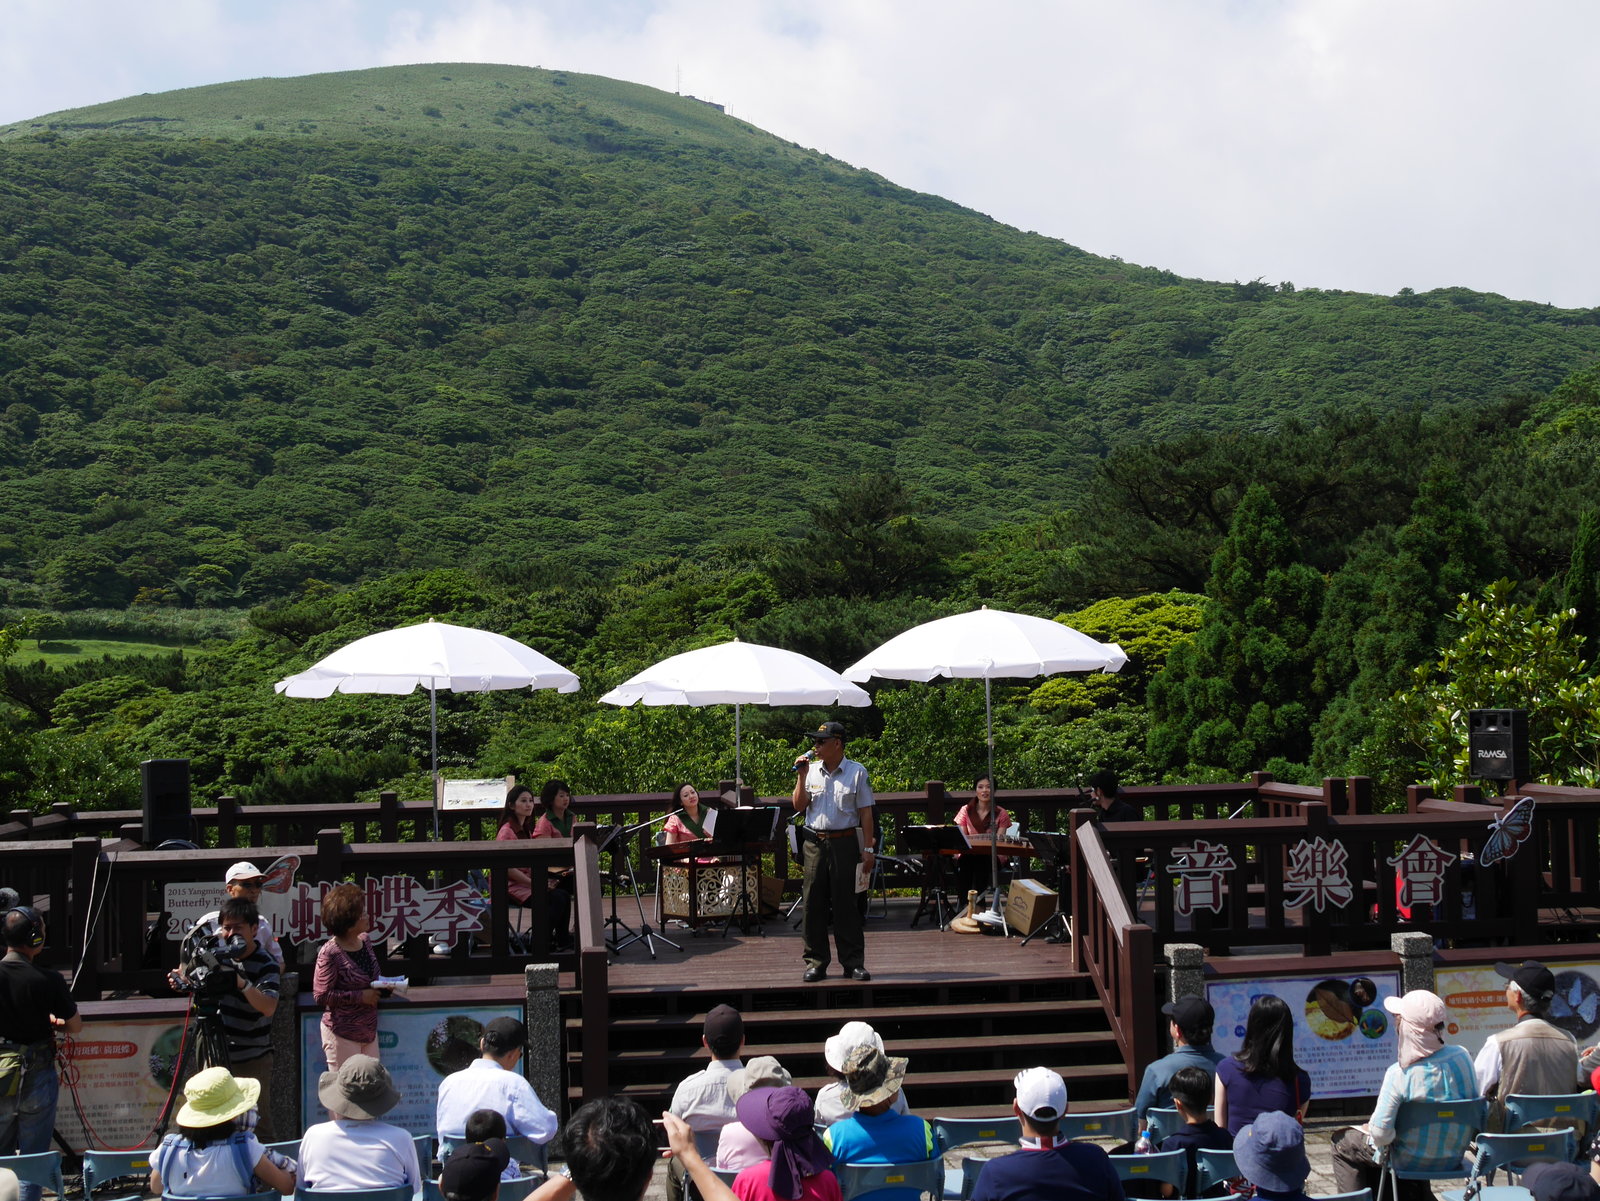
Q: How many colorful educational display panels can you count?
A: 4